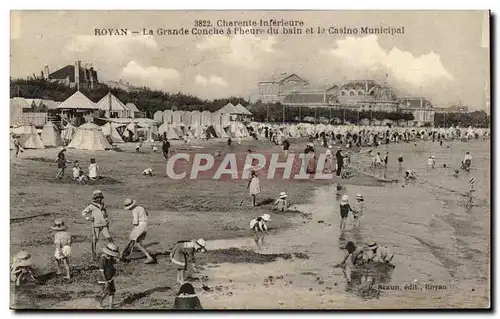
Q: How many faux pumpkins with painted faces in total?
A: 0